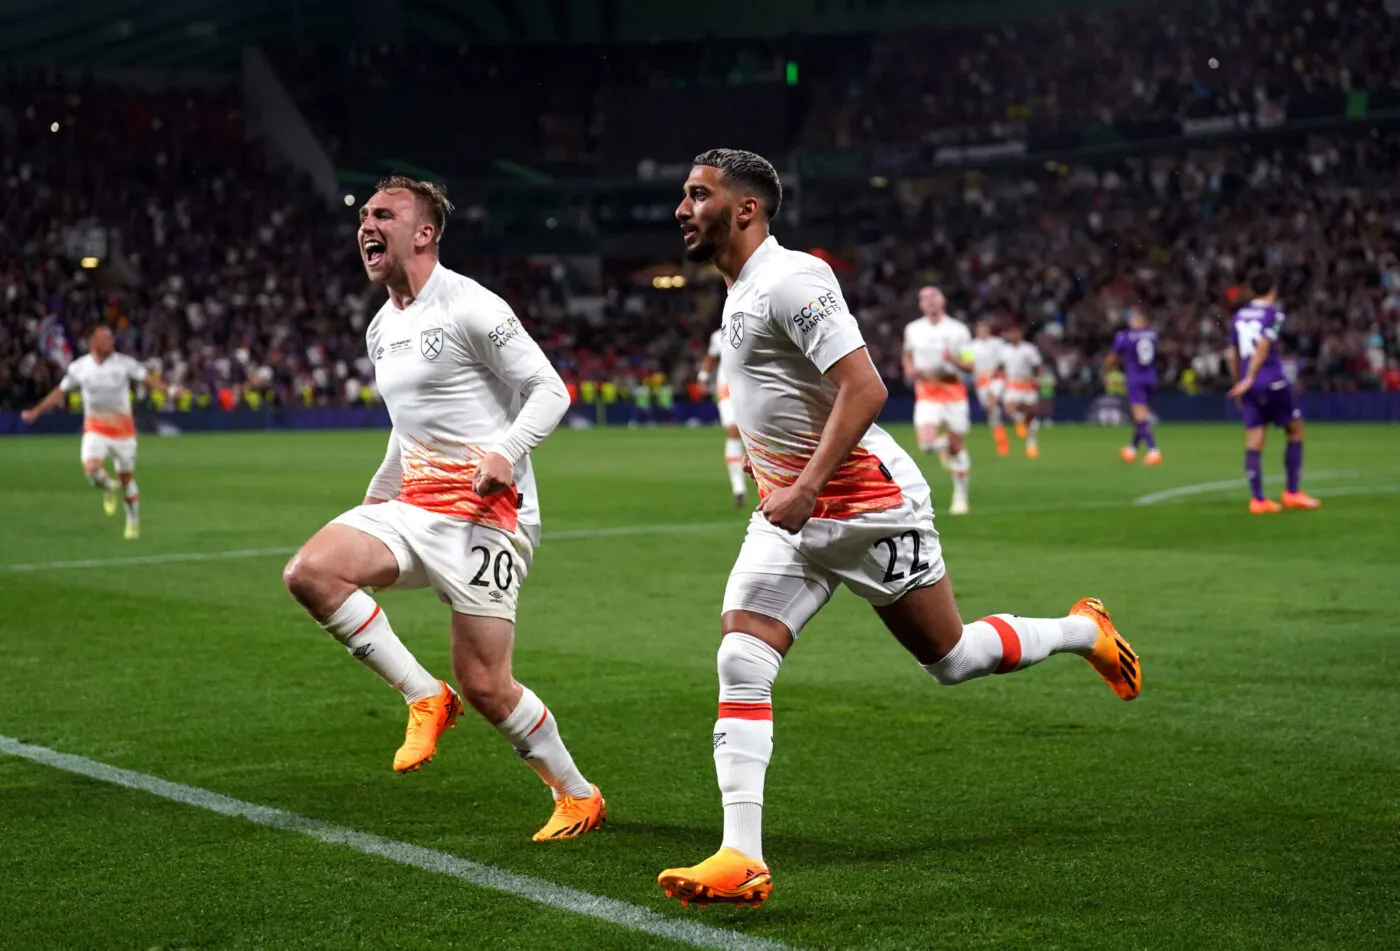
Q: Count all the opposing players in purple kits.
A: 2